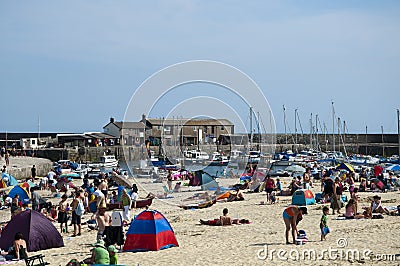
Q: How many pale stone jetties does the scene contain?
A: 1